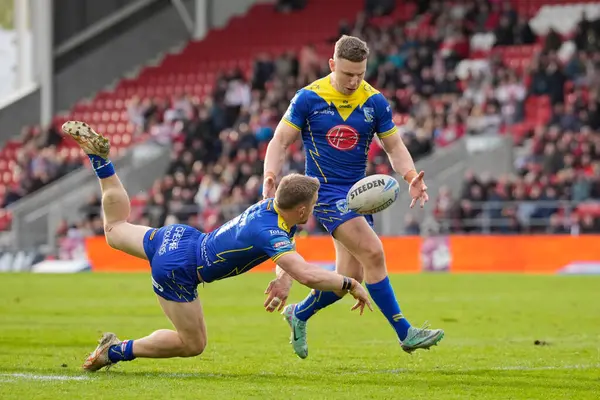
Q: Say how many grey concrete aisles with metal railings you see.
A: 2